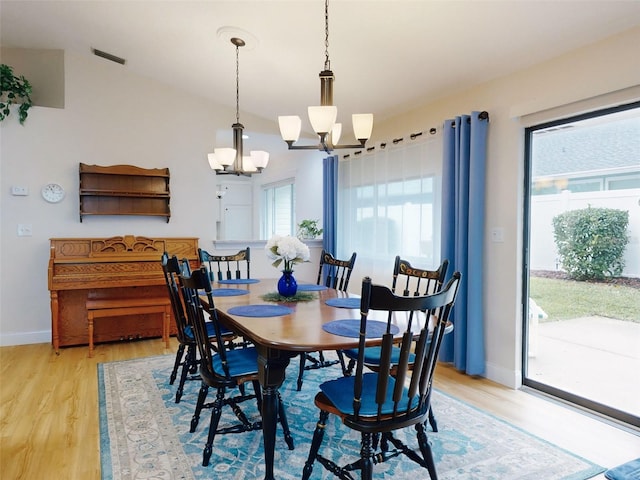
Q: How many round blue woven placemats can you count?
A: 6